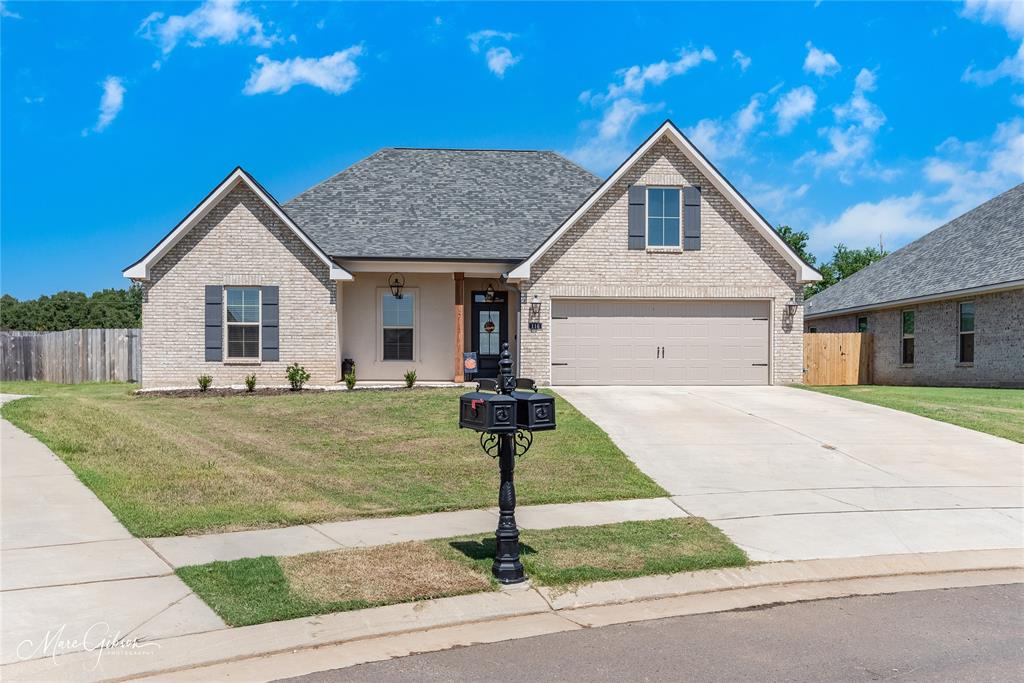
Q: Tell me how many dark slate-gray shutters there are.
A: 4